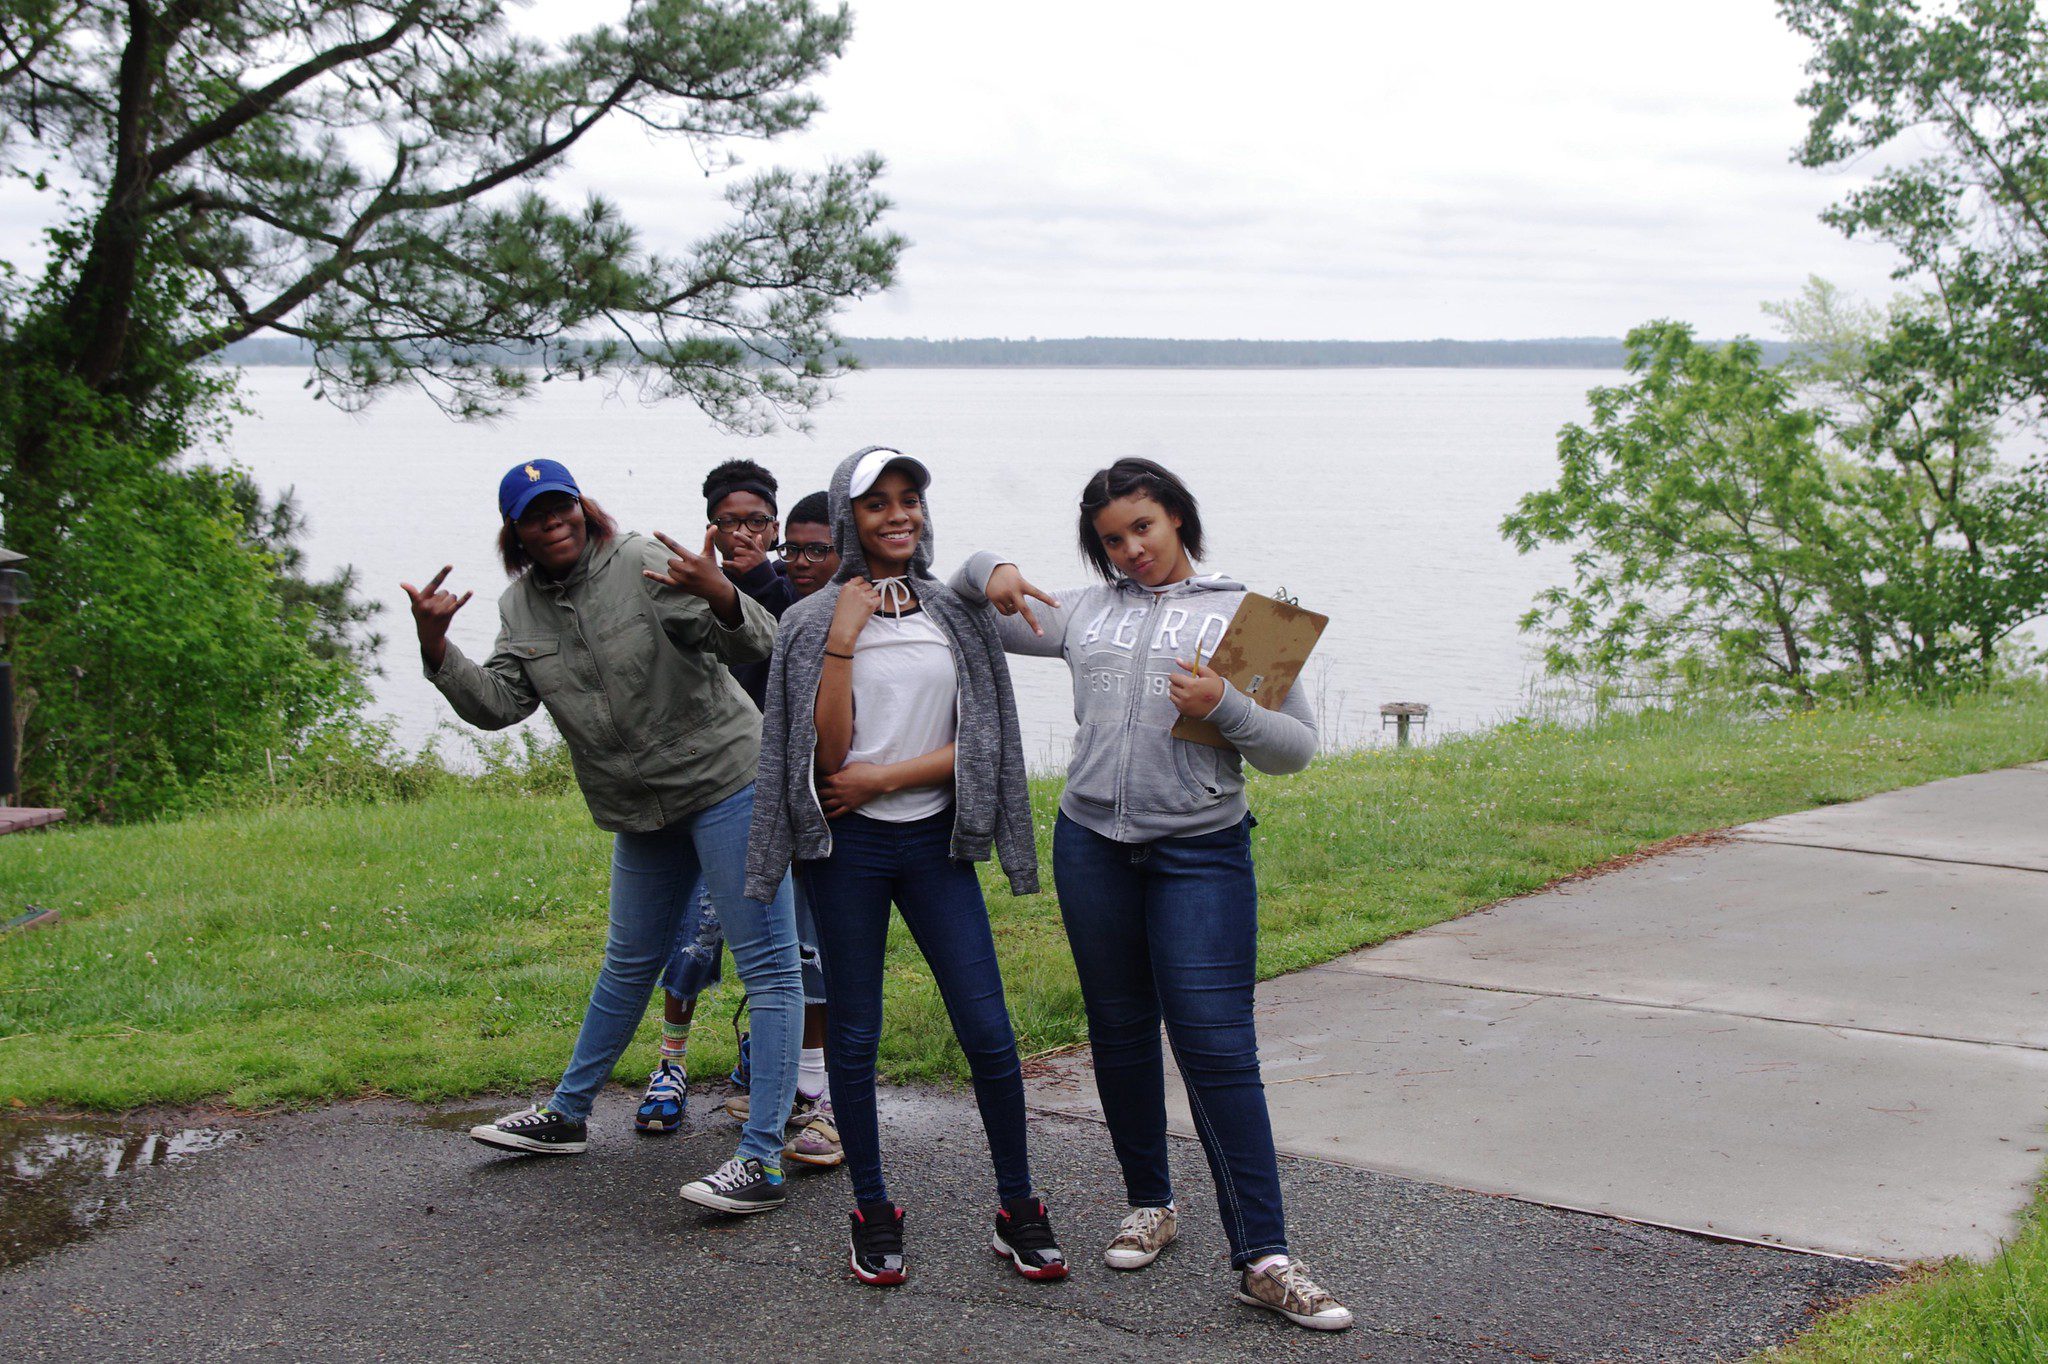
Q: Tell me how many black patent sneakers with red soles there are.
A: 2